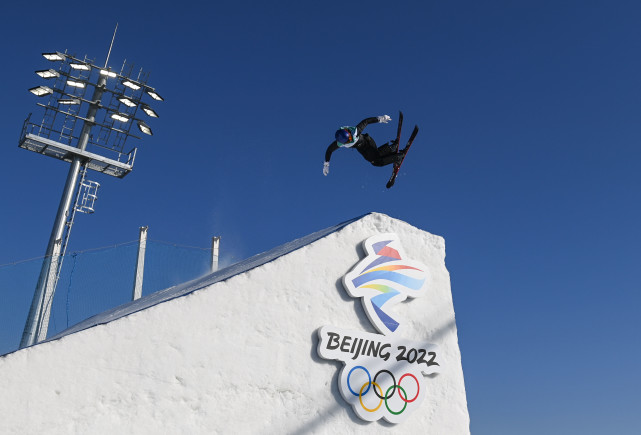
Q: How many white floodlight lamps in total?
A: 13